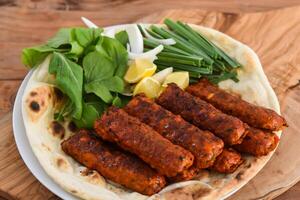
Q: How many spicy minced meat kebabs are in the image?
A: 8